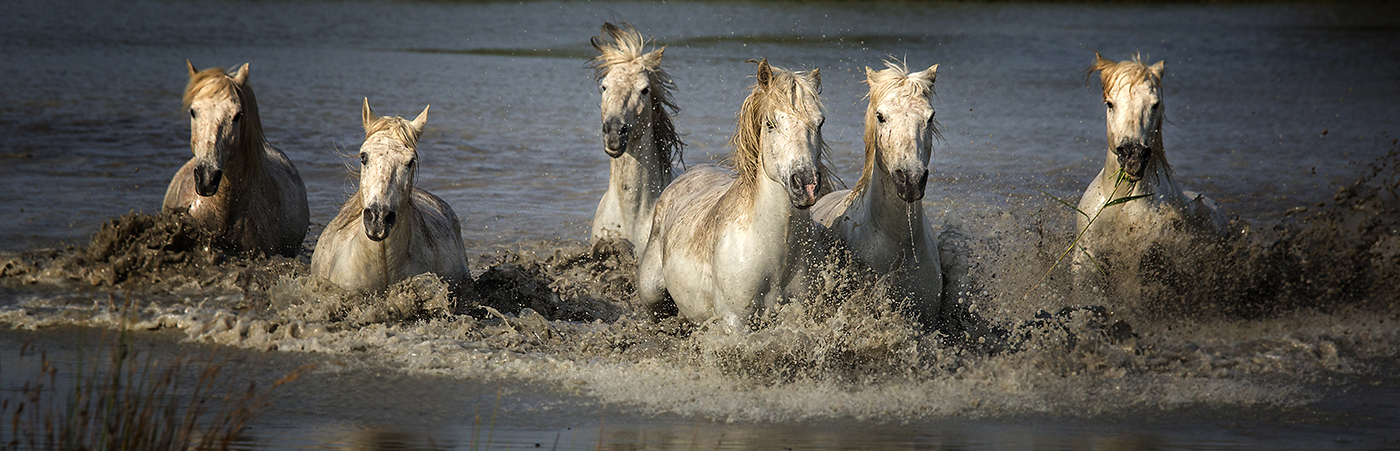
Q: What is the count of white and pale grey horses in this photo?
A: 6